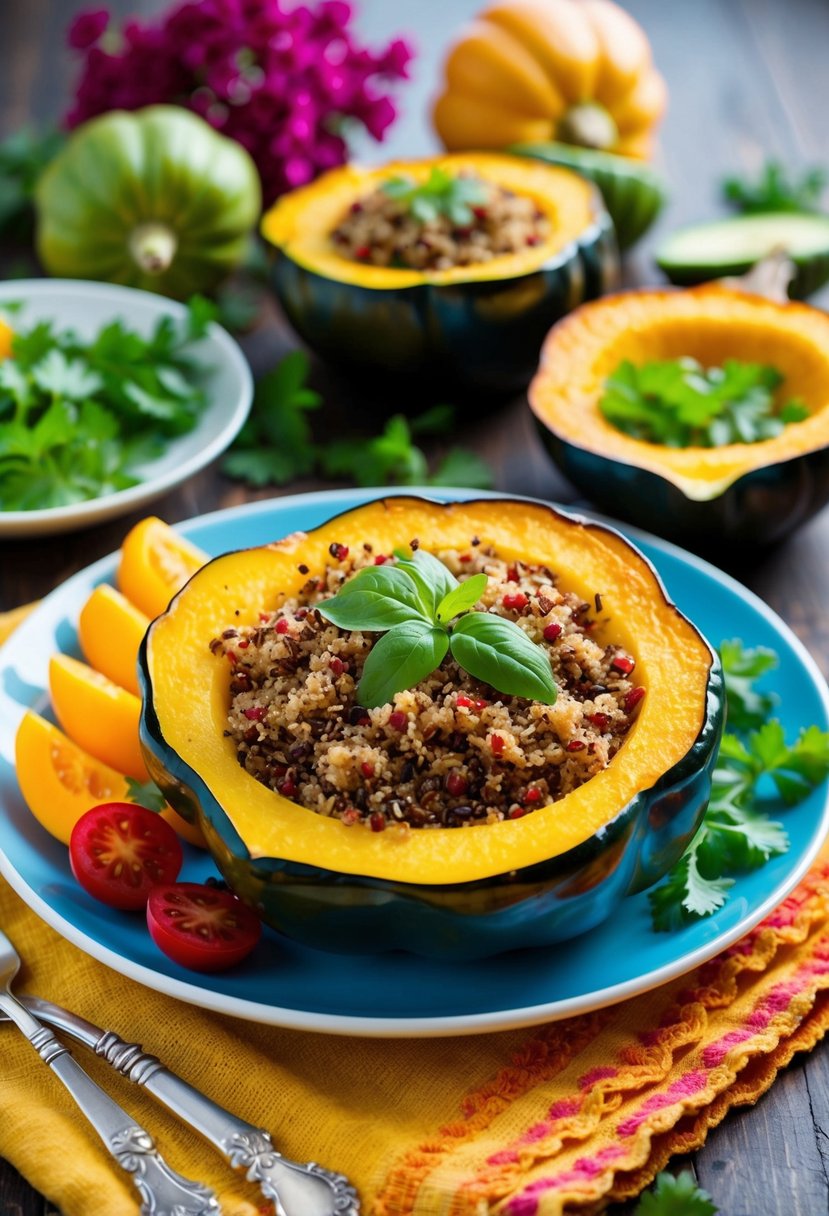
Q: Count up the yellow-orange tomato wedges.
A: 4